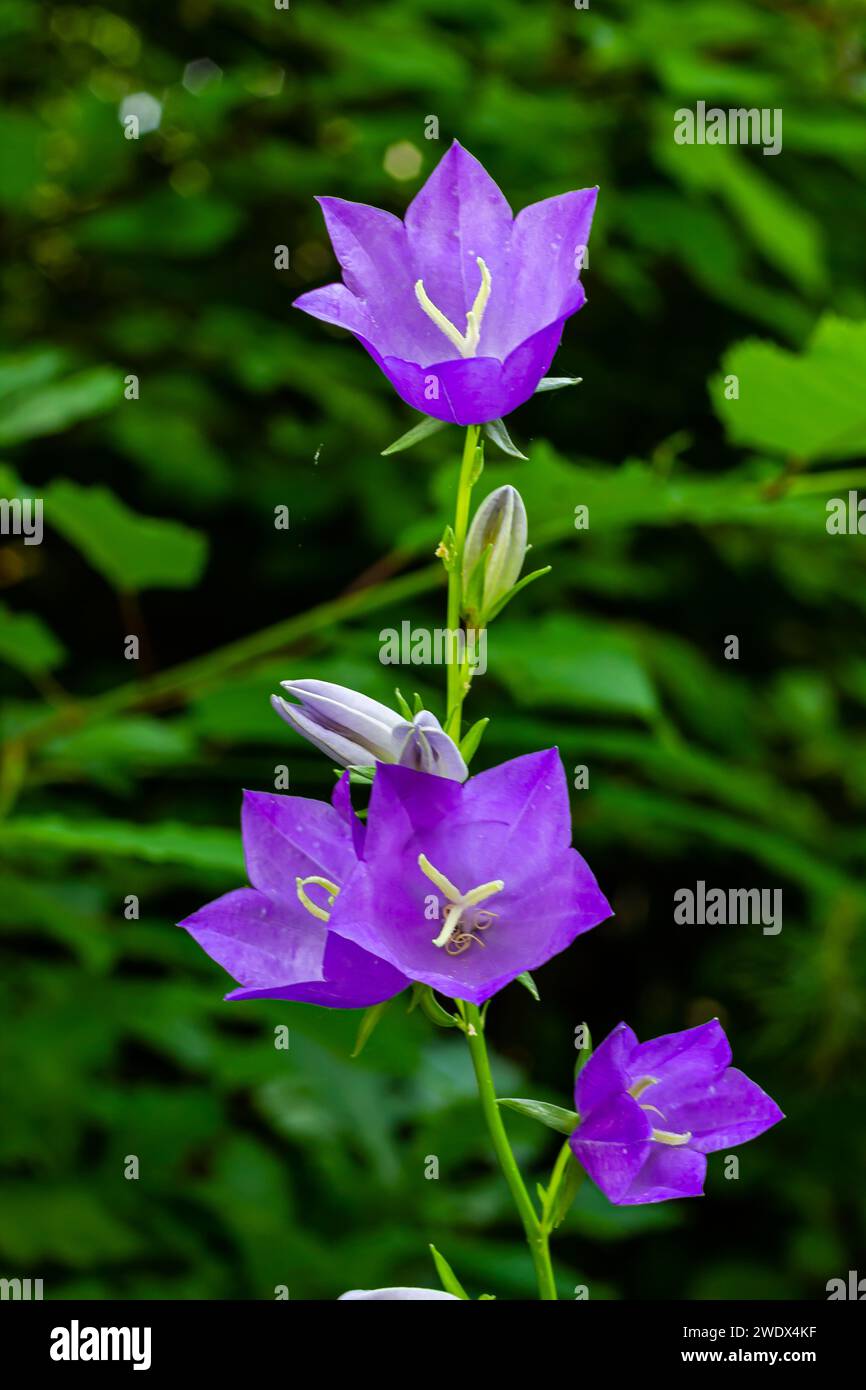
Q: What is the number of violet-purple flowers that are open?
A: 4